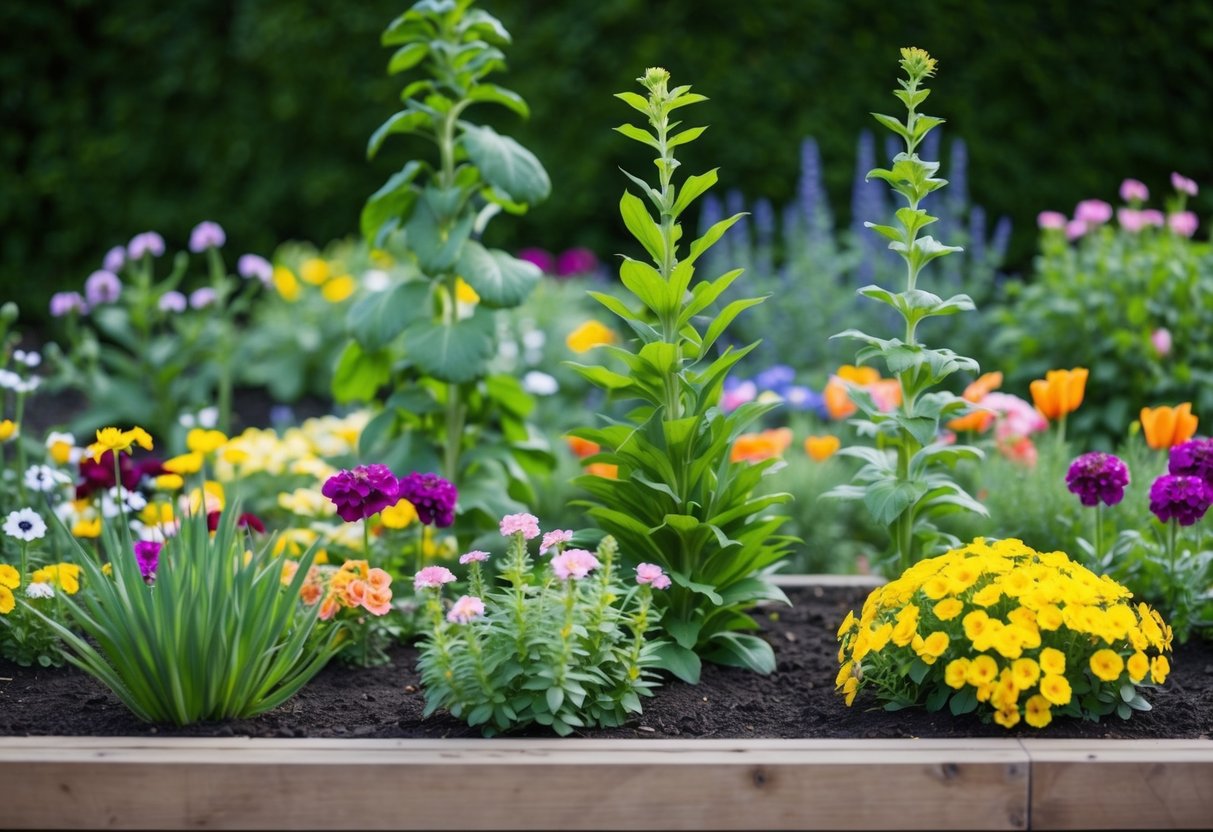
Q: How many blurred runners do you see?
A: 0